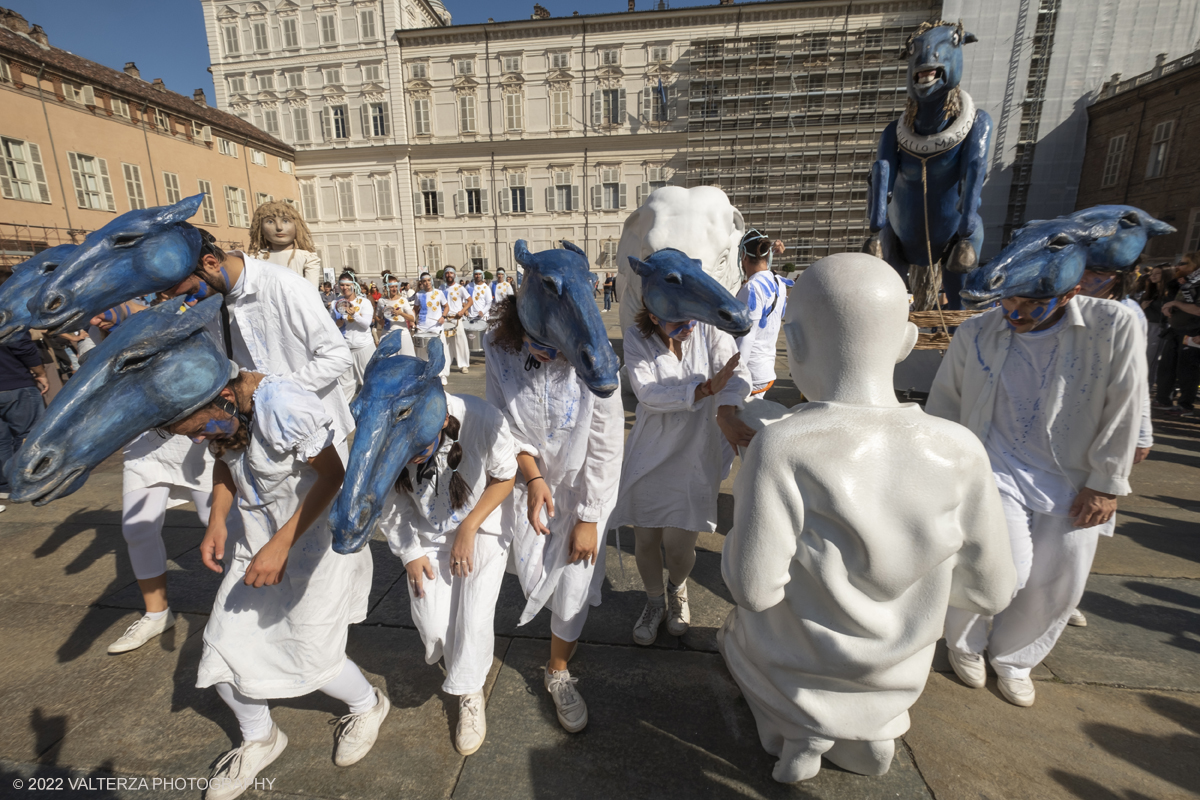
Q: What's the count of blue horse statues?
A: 1